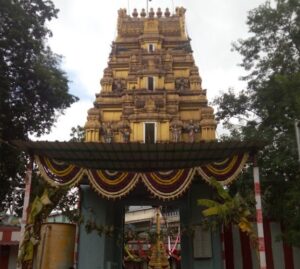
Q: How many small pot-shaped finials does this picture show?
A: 5